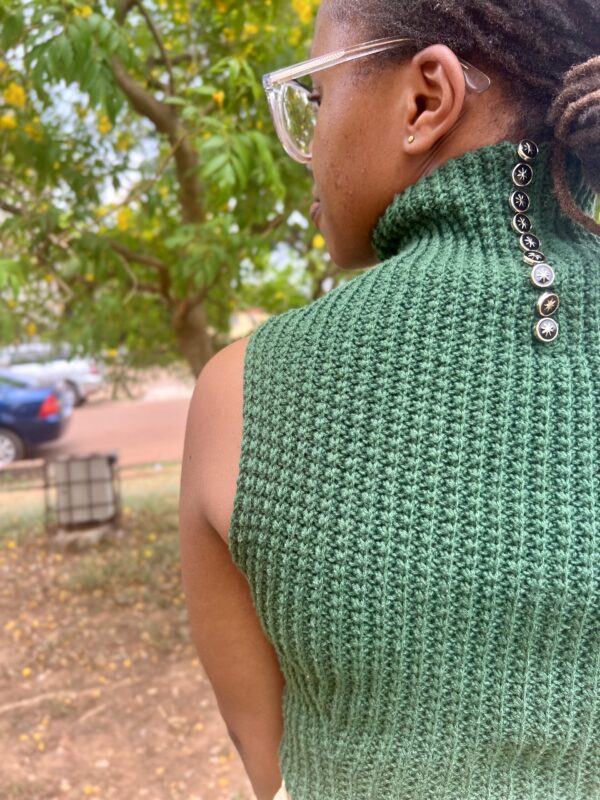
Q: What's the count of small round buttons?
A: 9